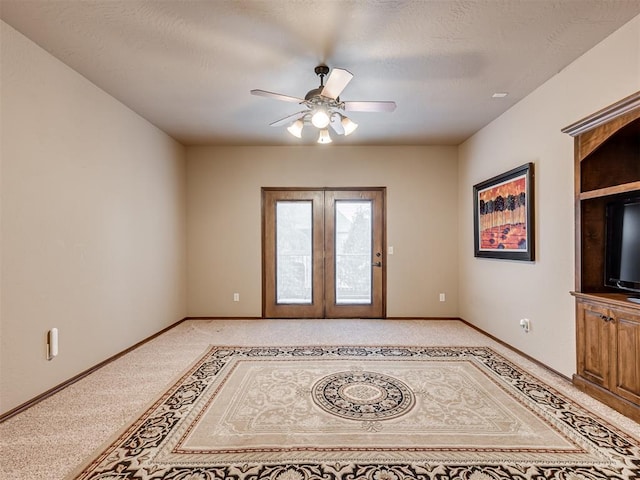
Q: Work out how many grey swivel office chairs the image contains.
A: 0